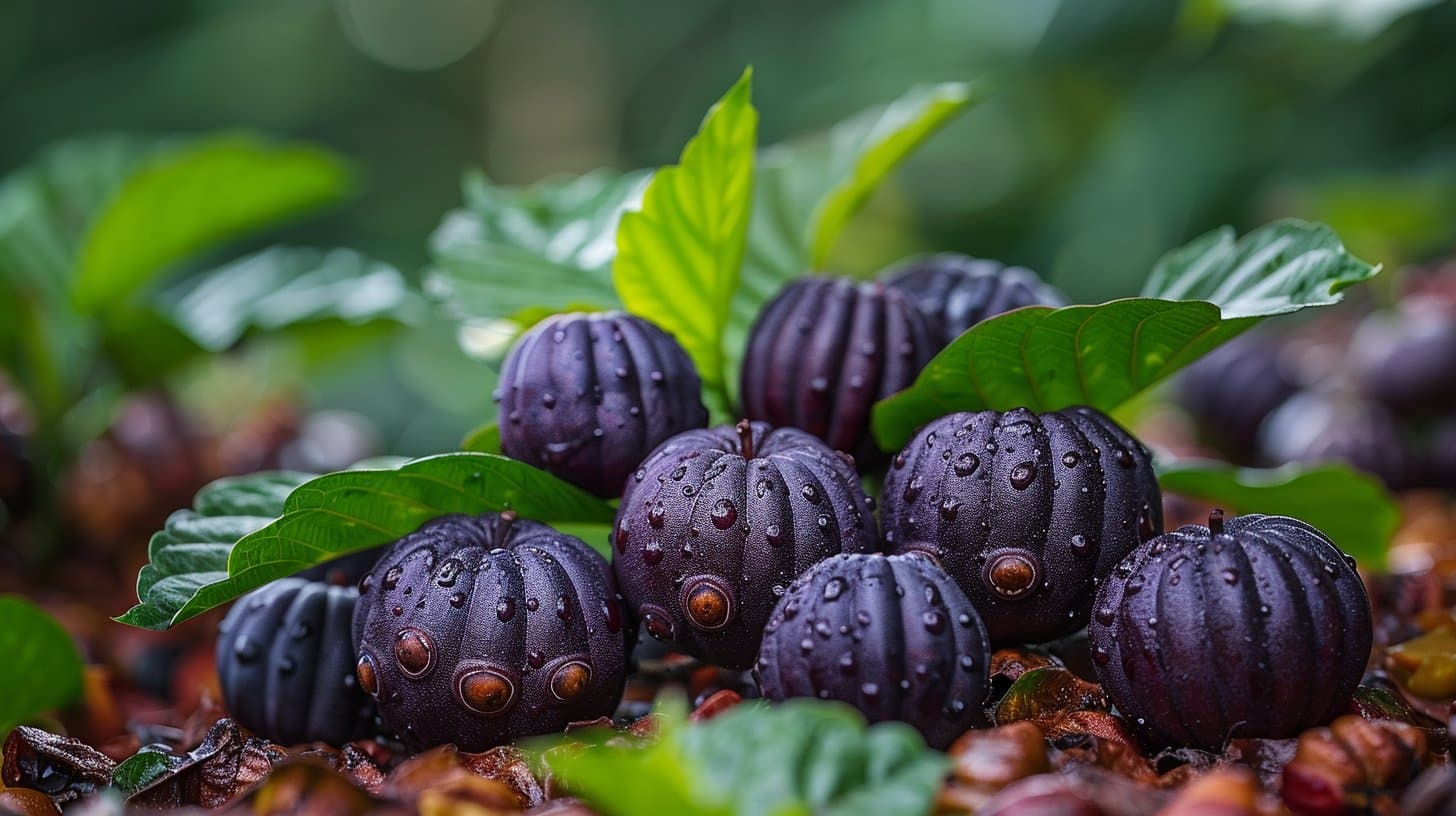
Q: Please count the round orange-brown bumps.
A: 6